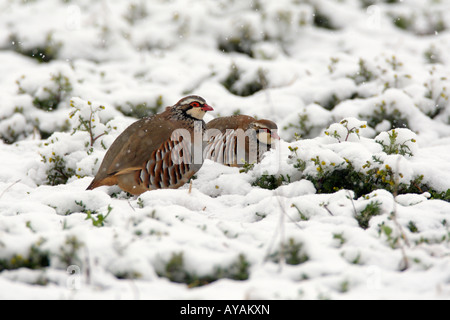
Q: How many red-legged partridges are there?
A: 2